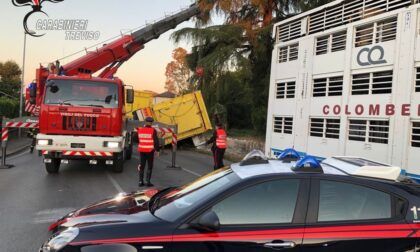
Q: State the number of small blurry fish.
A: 0